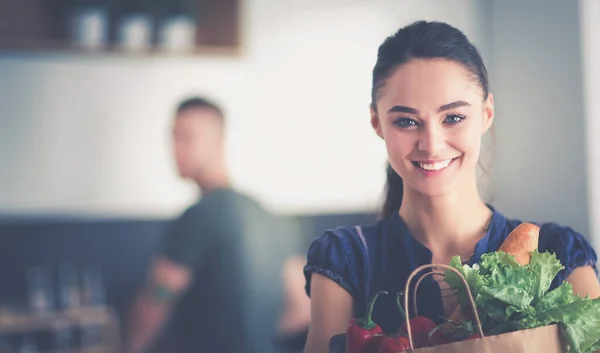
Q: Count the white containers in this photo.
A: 3